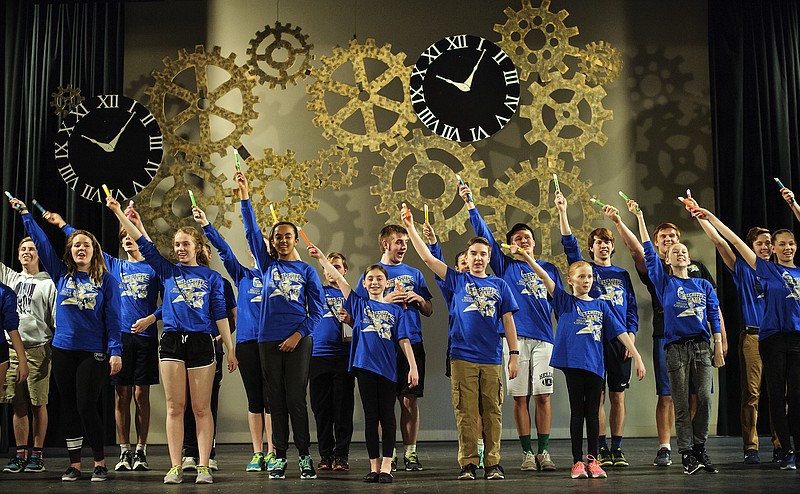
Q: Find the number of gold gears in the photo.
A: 12